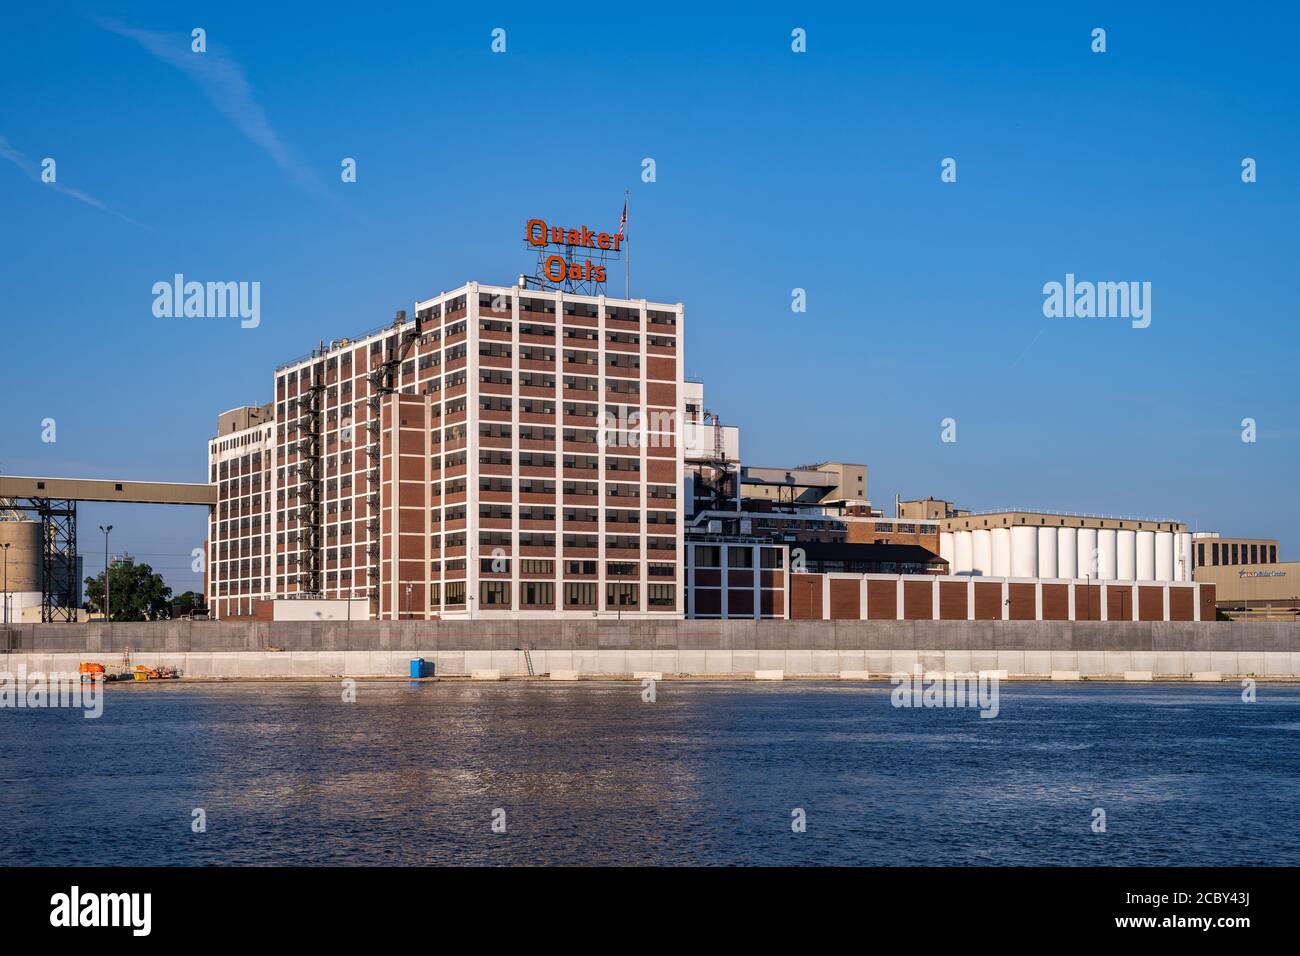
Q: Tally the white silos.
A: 13